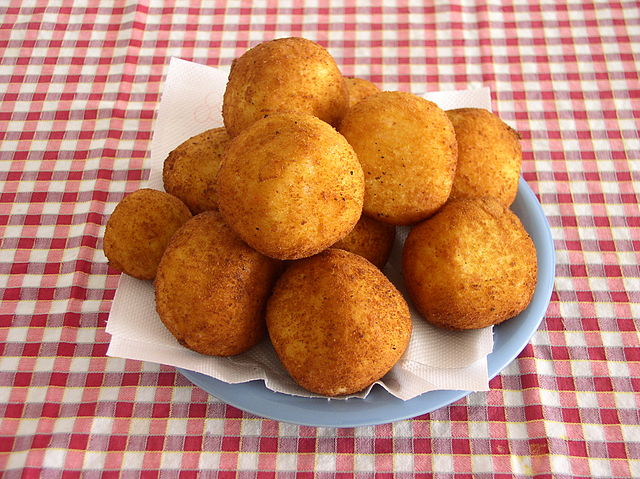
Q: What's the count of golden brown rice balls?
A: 11